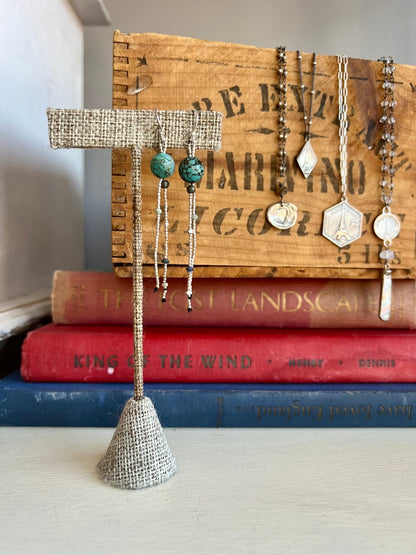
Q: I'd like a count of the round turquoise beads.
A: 2